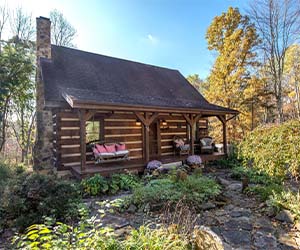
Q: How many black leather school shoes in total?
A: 0